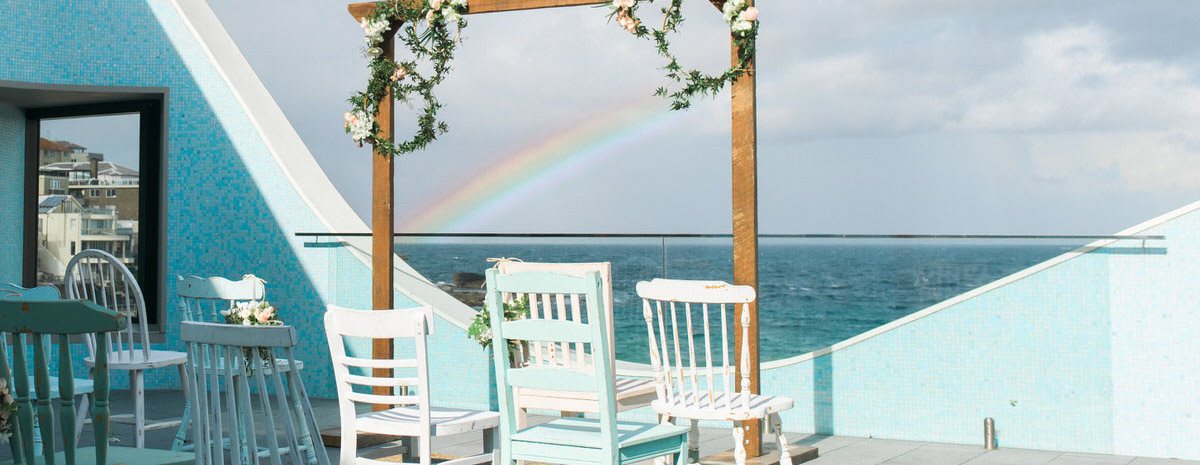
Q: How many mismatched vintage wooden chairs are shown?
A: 9